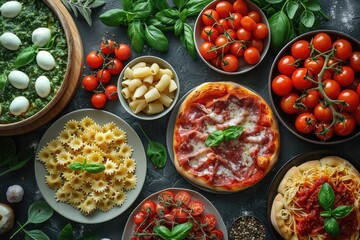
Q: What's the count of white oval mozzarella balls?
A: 7